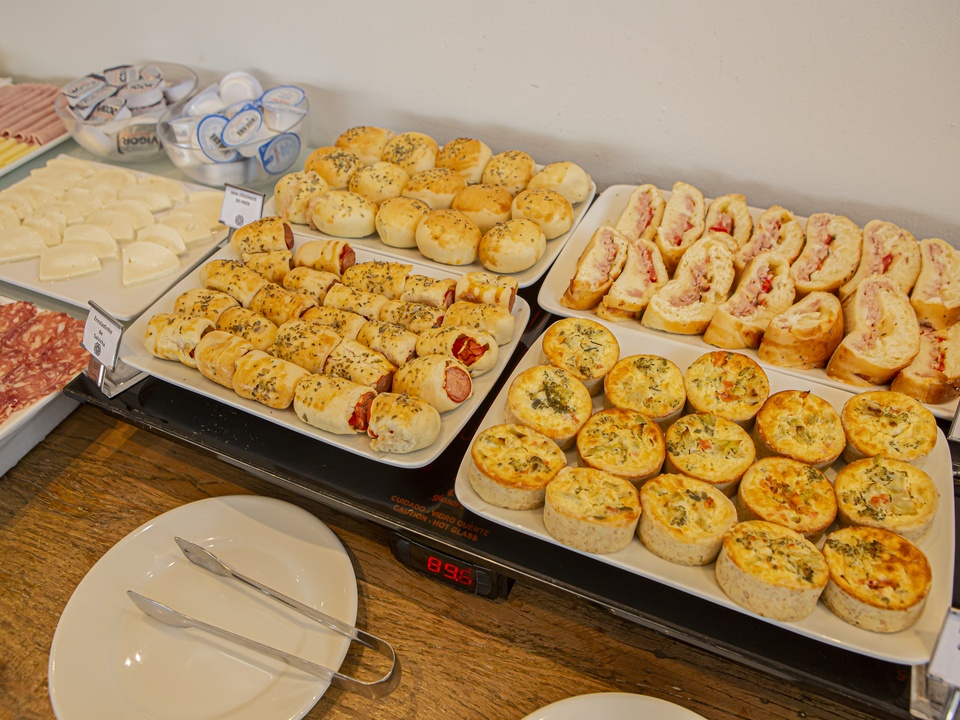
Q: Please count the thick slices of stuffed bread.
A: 14